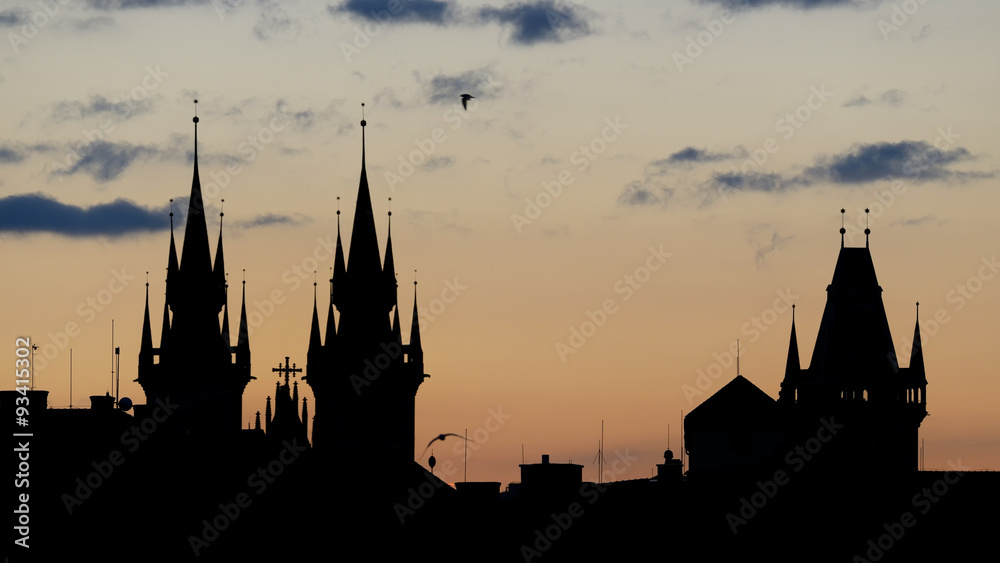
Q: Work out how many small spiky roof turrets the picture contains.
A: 14